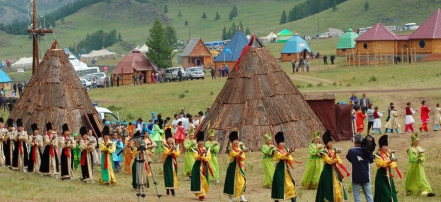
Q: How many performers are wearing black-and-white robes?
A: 7